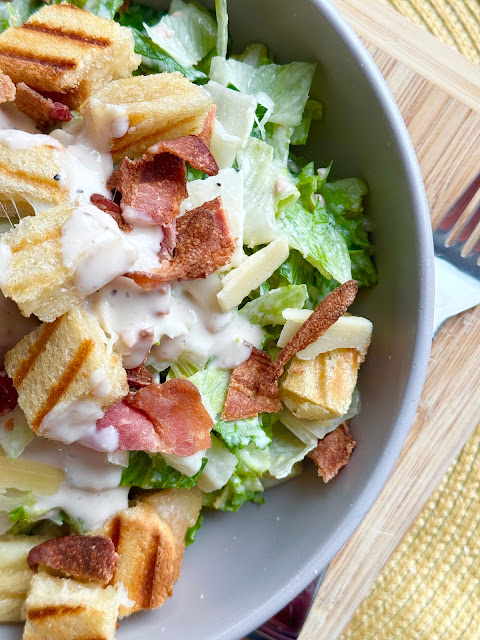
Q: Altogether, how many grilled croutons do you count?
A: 9